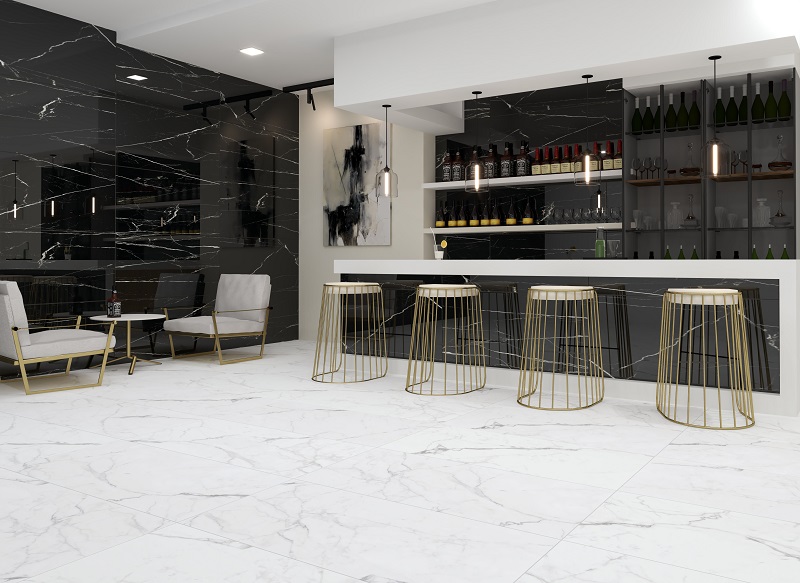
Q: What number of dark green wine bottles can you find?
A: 12